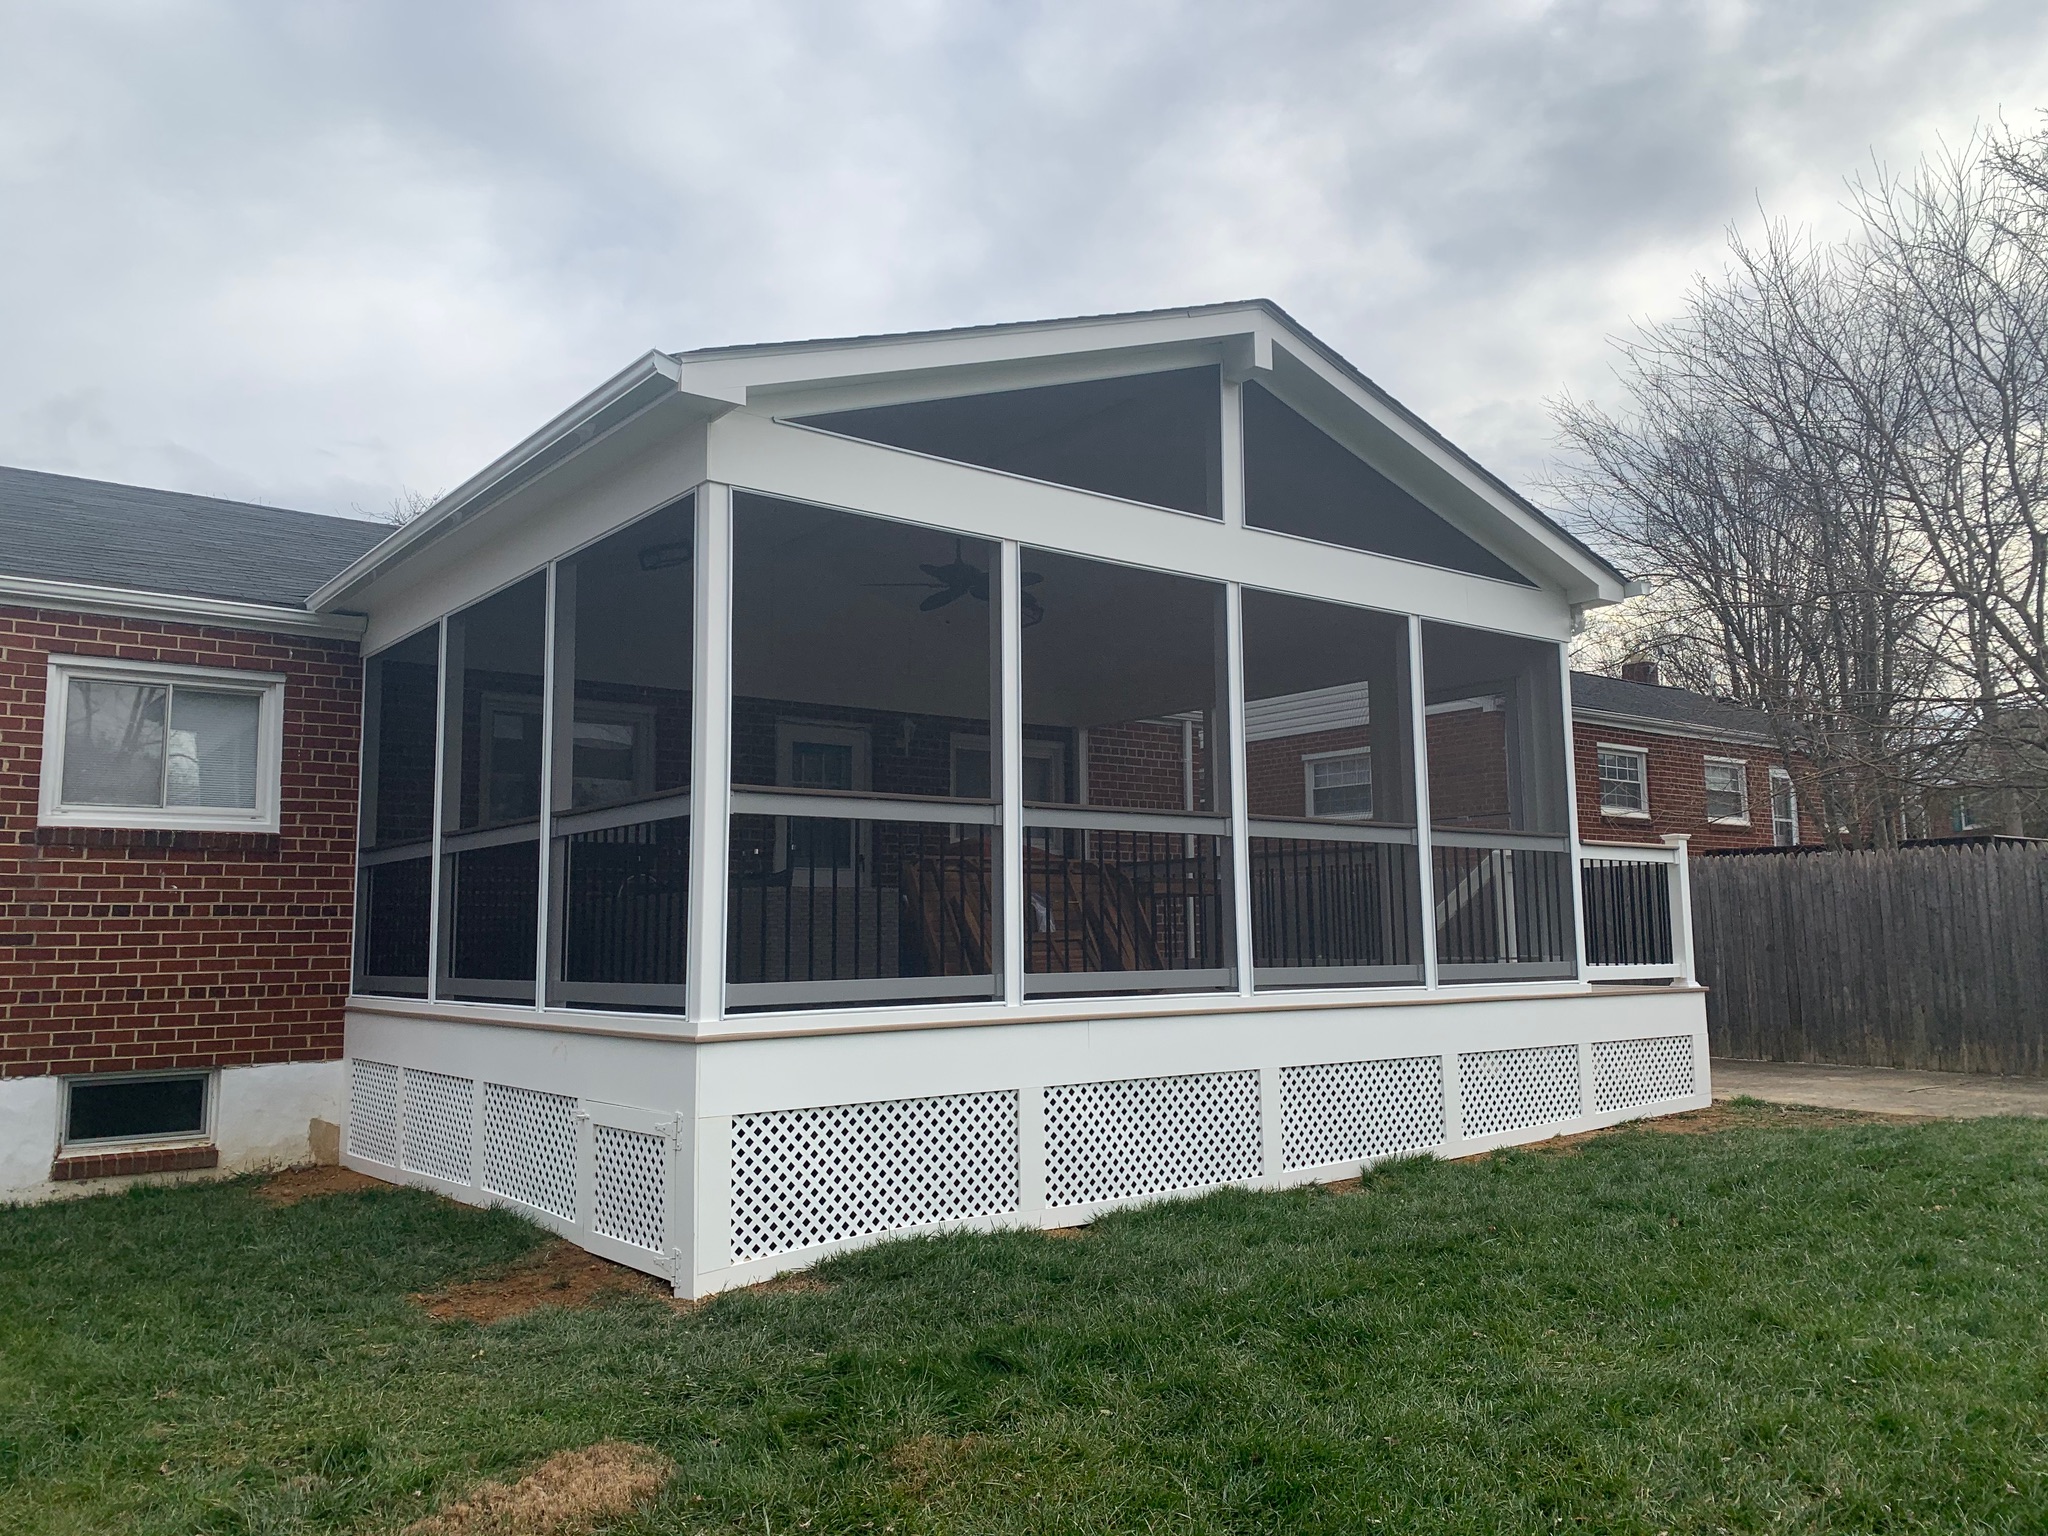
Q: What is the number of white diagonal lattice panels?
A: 9